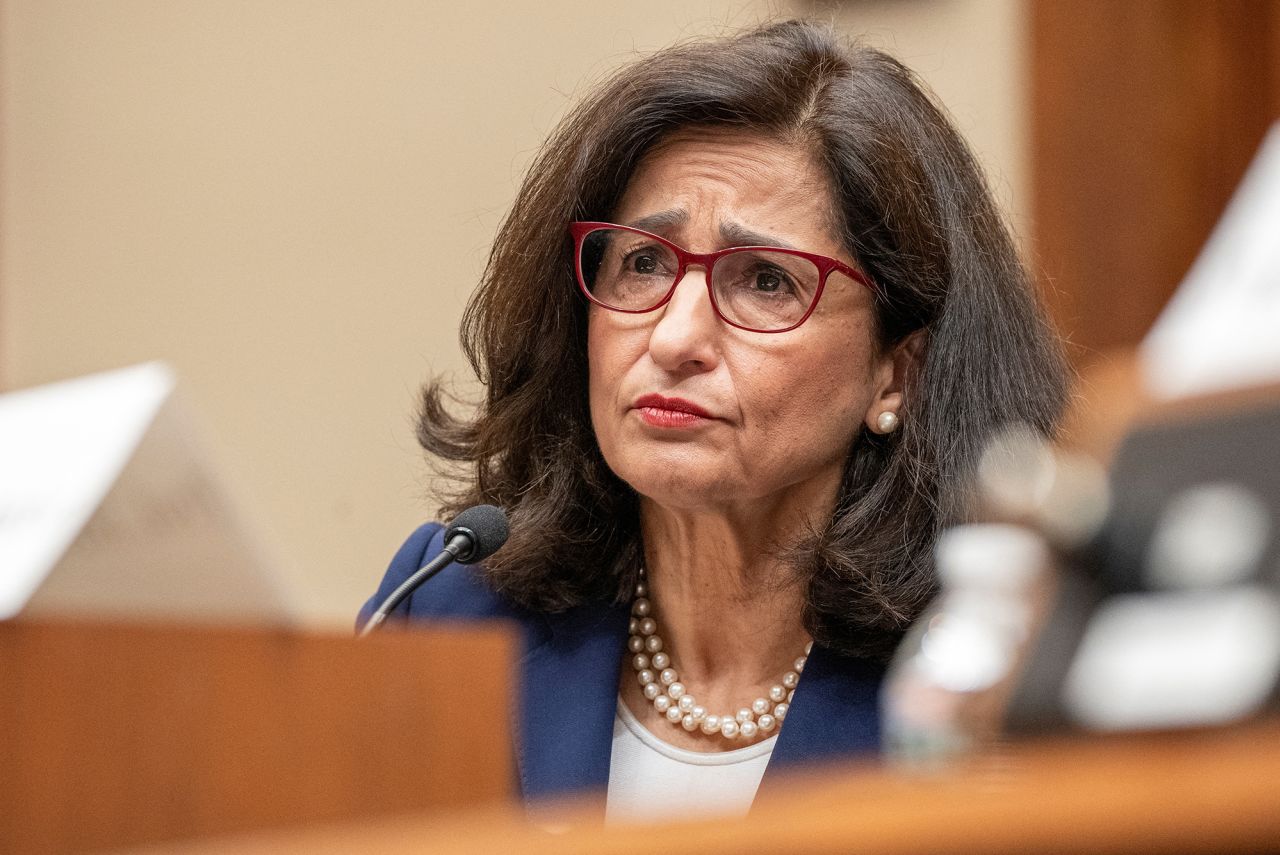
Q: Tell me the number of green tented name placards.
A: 0